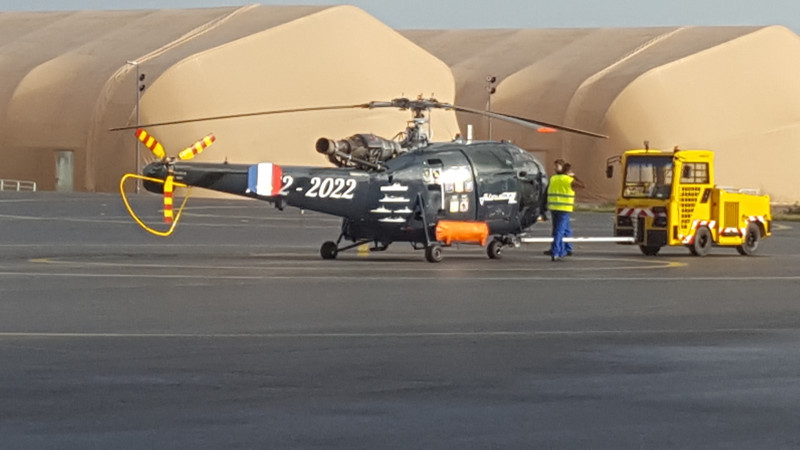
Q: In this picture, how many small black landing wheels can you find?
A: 3